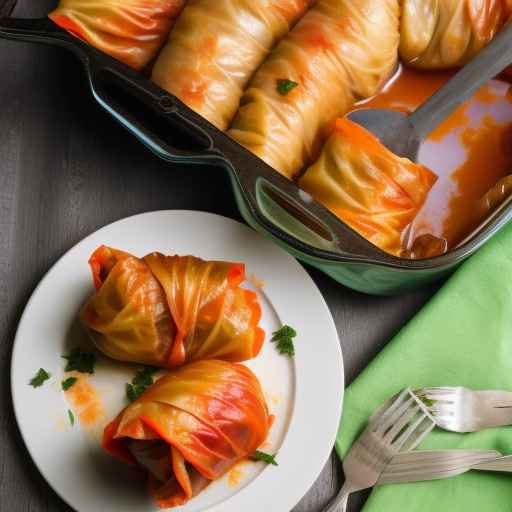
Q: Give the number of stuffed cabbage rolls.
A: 7